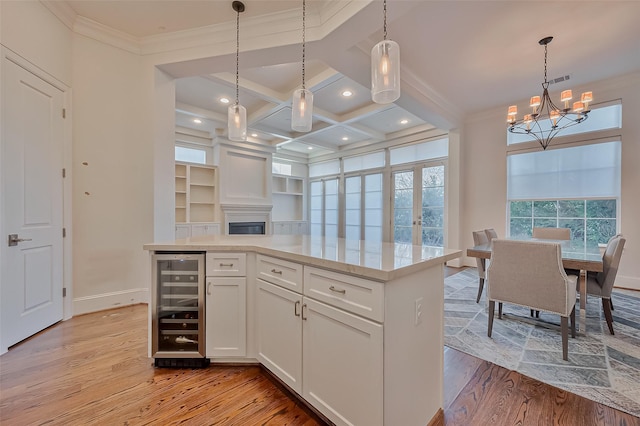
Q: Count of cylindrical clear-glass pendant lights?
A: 3